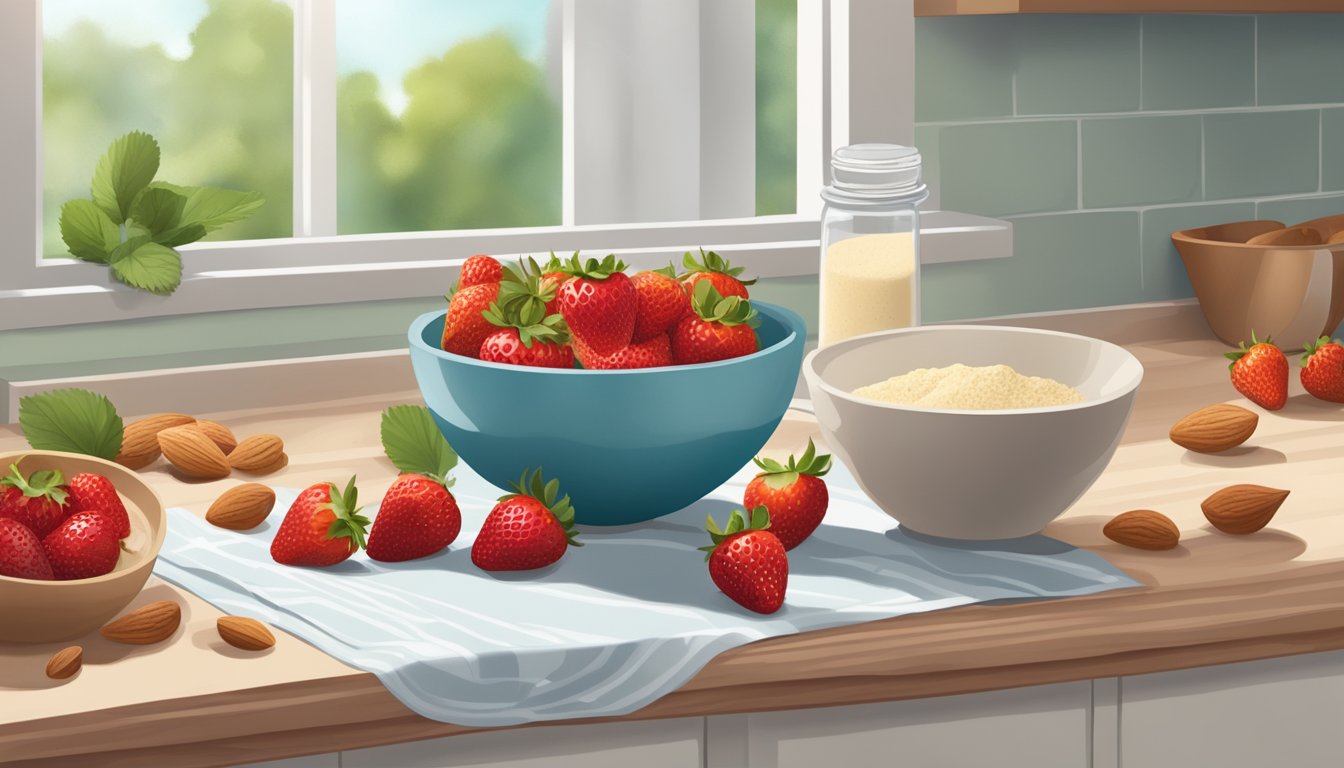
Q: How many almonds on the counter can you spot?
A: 11